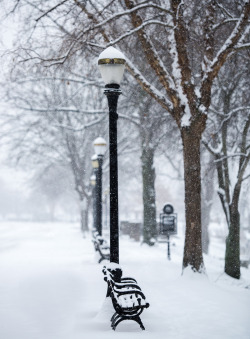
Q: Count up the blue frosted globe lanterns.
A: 0